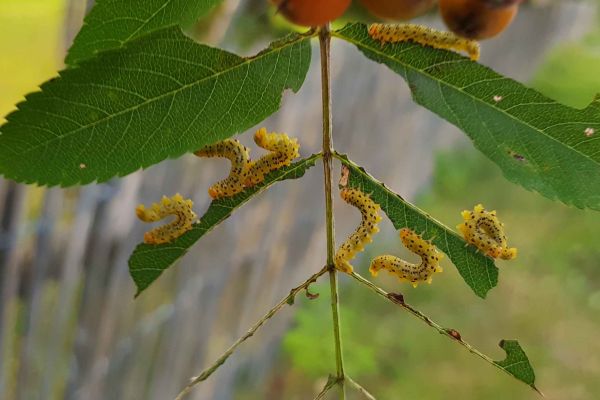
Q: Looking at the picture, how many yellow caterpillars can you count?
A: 7